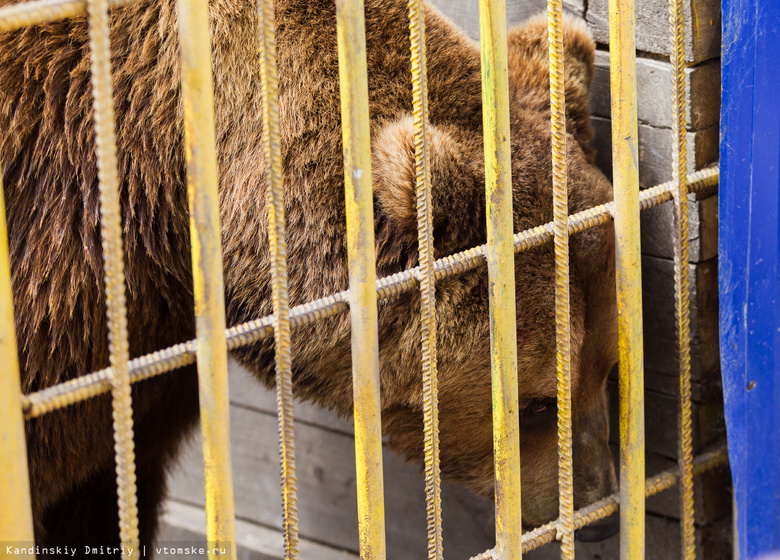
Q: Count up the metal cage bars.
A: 13